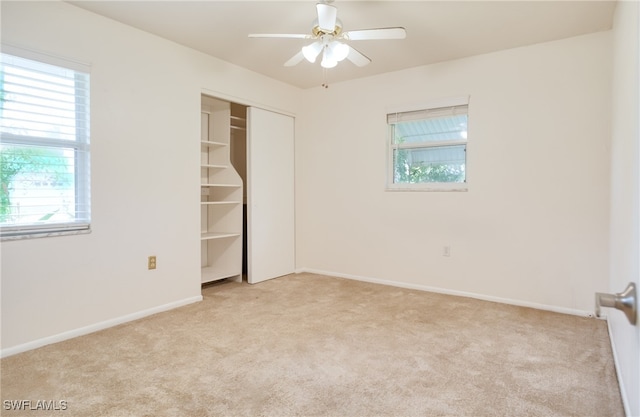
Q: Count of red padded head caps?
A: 0